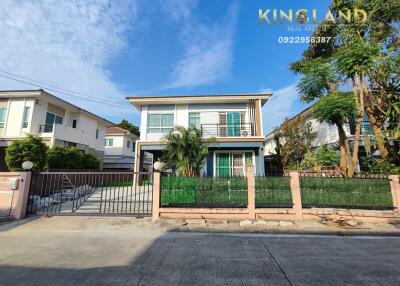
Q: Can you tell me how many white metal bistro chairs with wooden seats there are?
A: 0